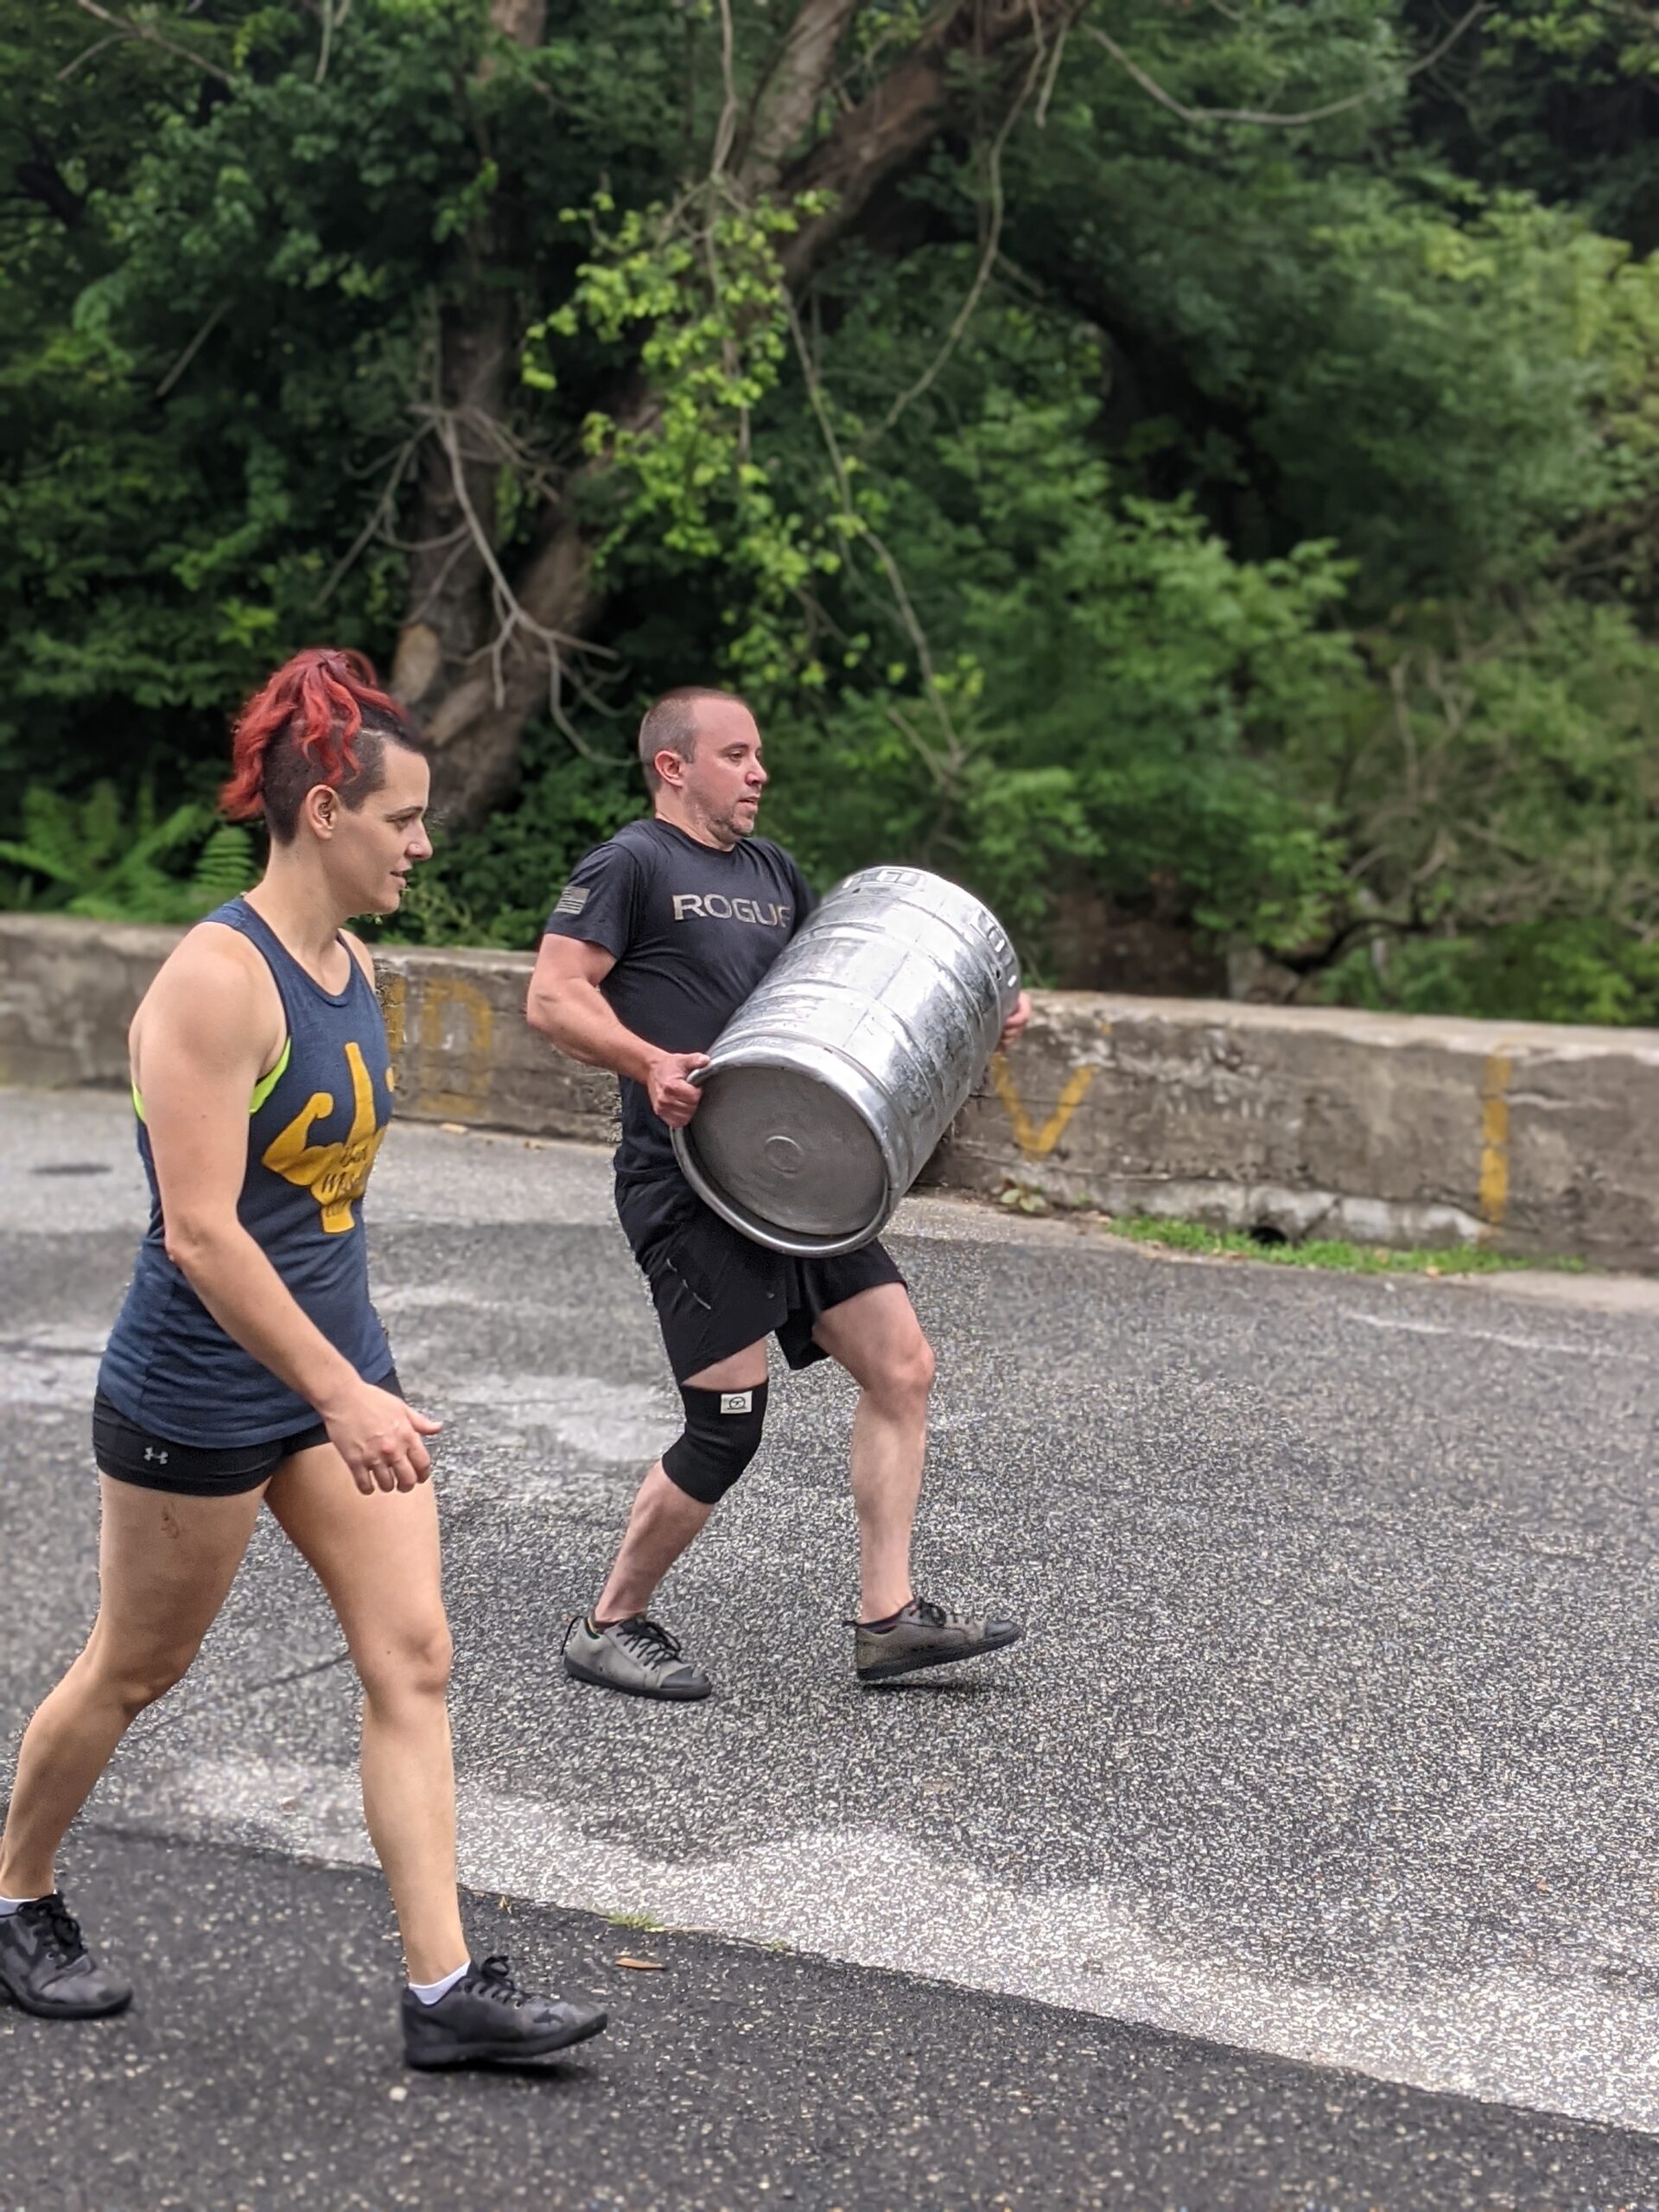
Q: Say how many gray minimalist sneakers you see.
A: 2